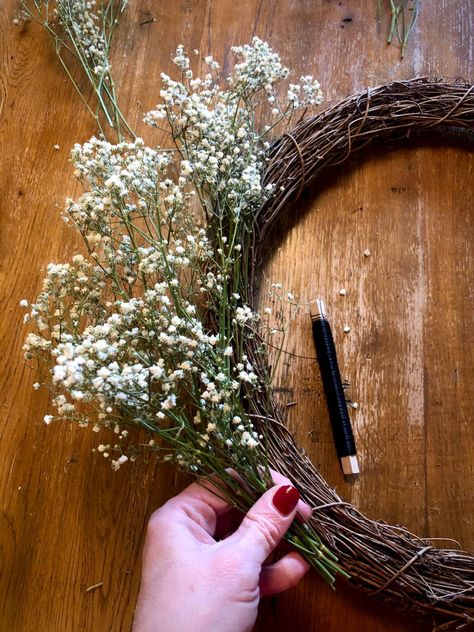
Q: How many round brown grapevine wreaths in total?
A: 1